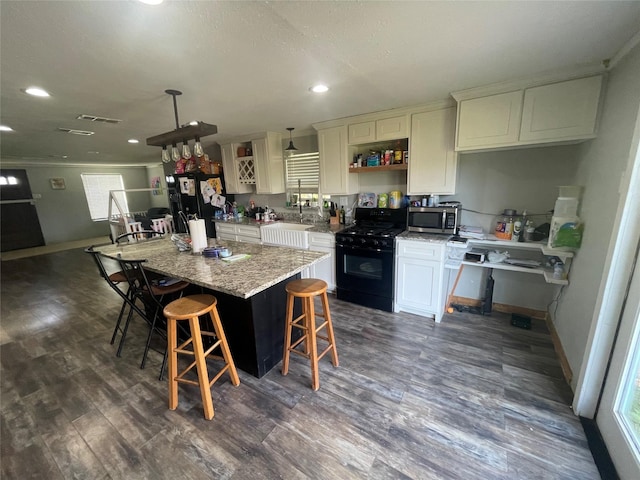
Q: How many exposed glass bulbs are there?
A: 4